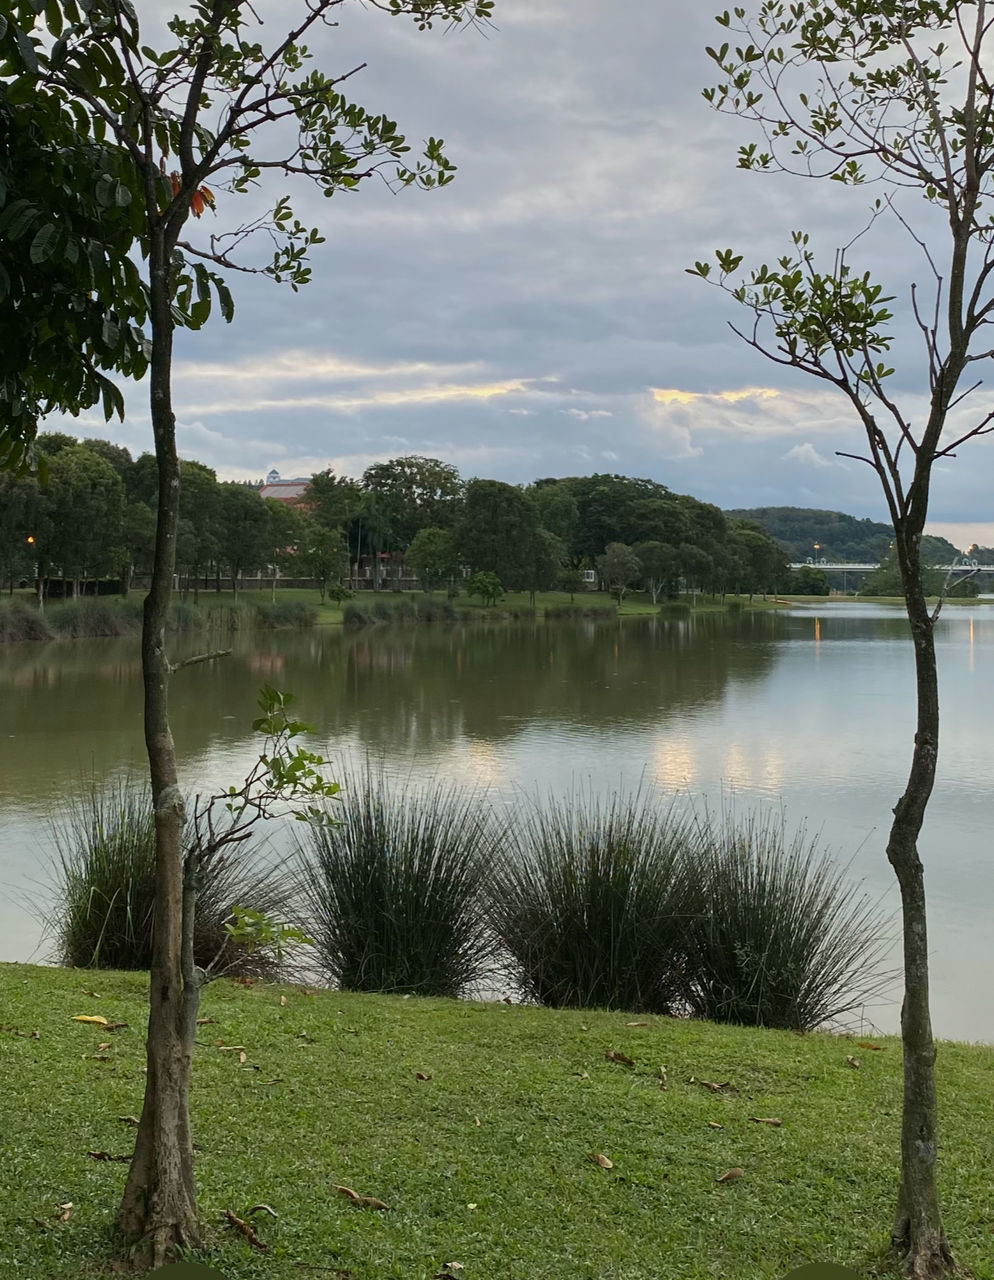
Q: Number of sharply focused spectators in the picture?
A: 0